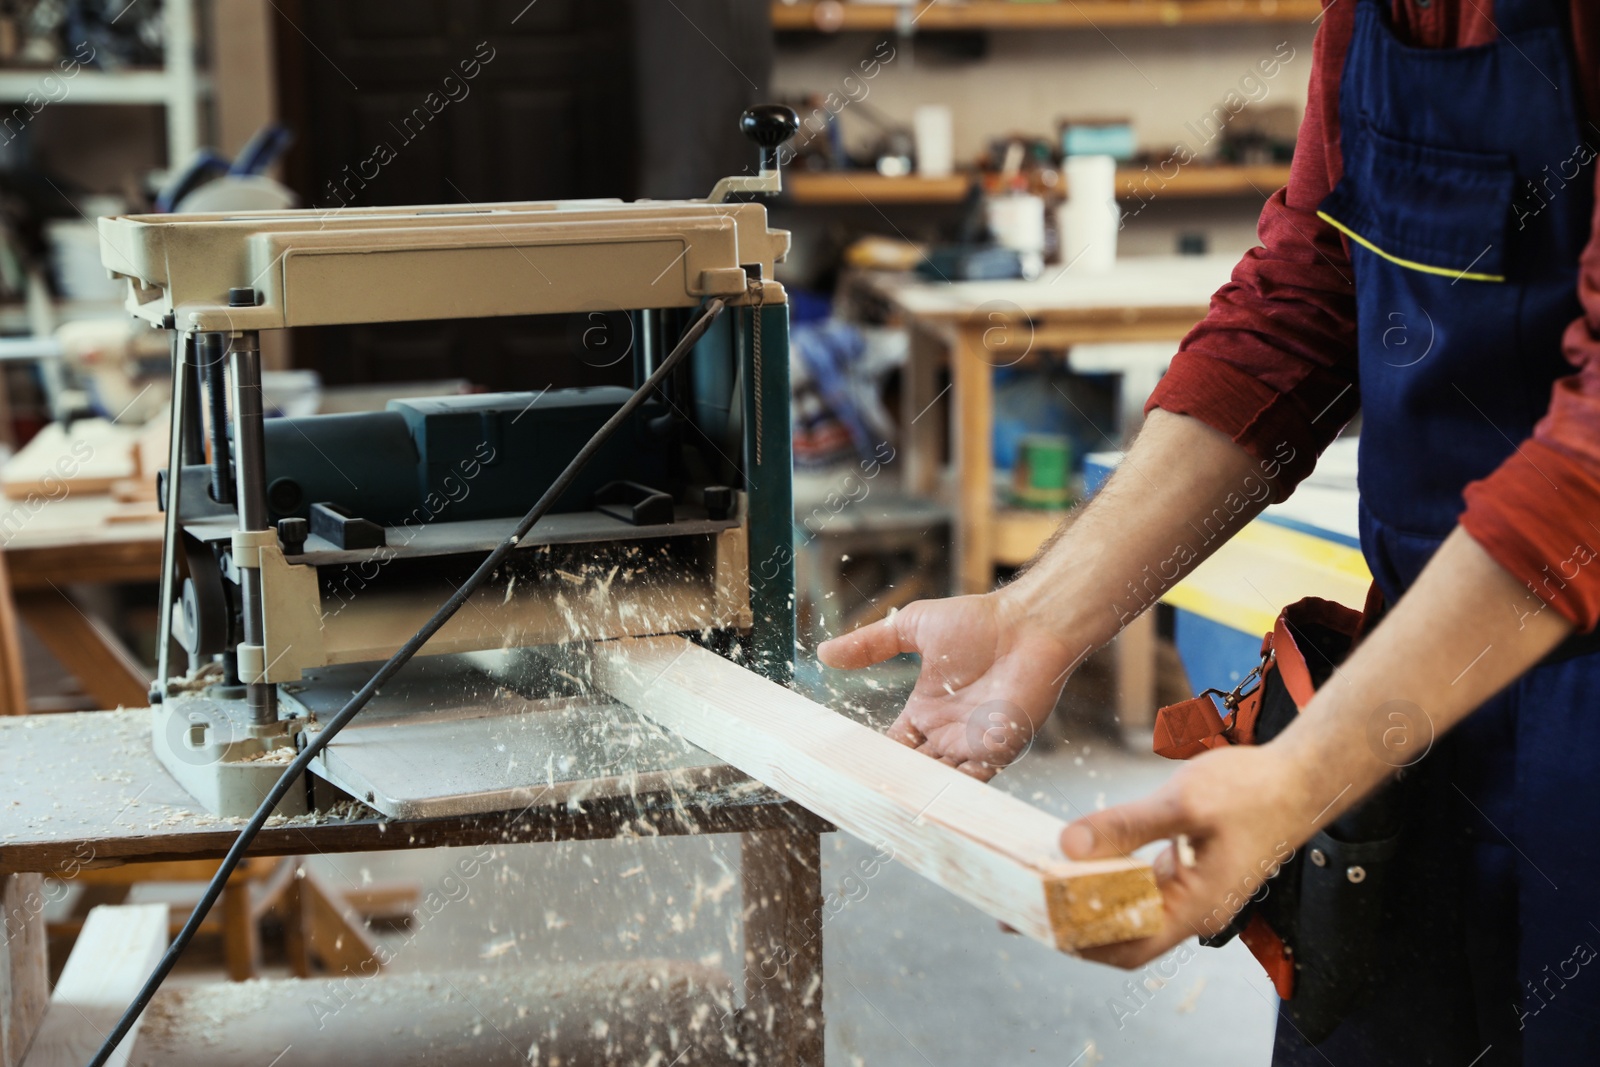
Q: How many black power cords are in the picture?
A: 1